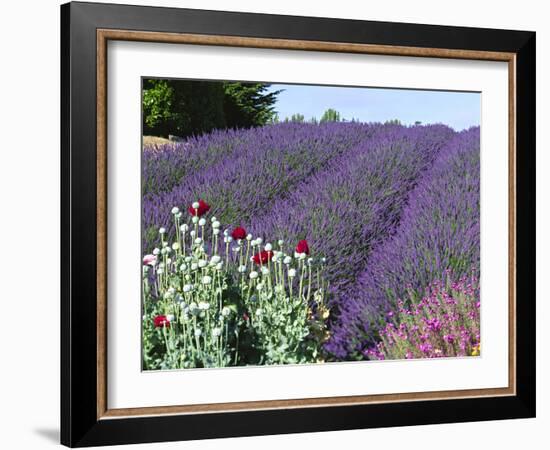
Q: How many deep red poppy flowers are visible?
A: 5